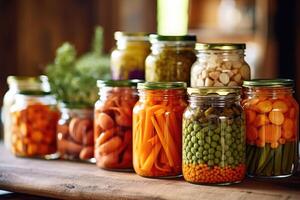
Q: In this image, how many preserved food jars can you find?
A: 10